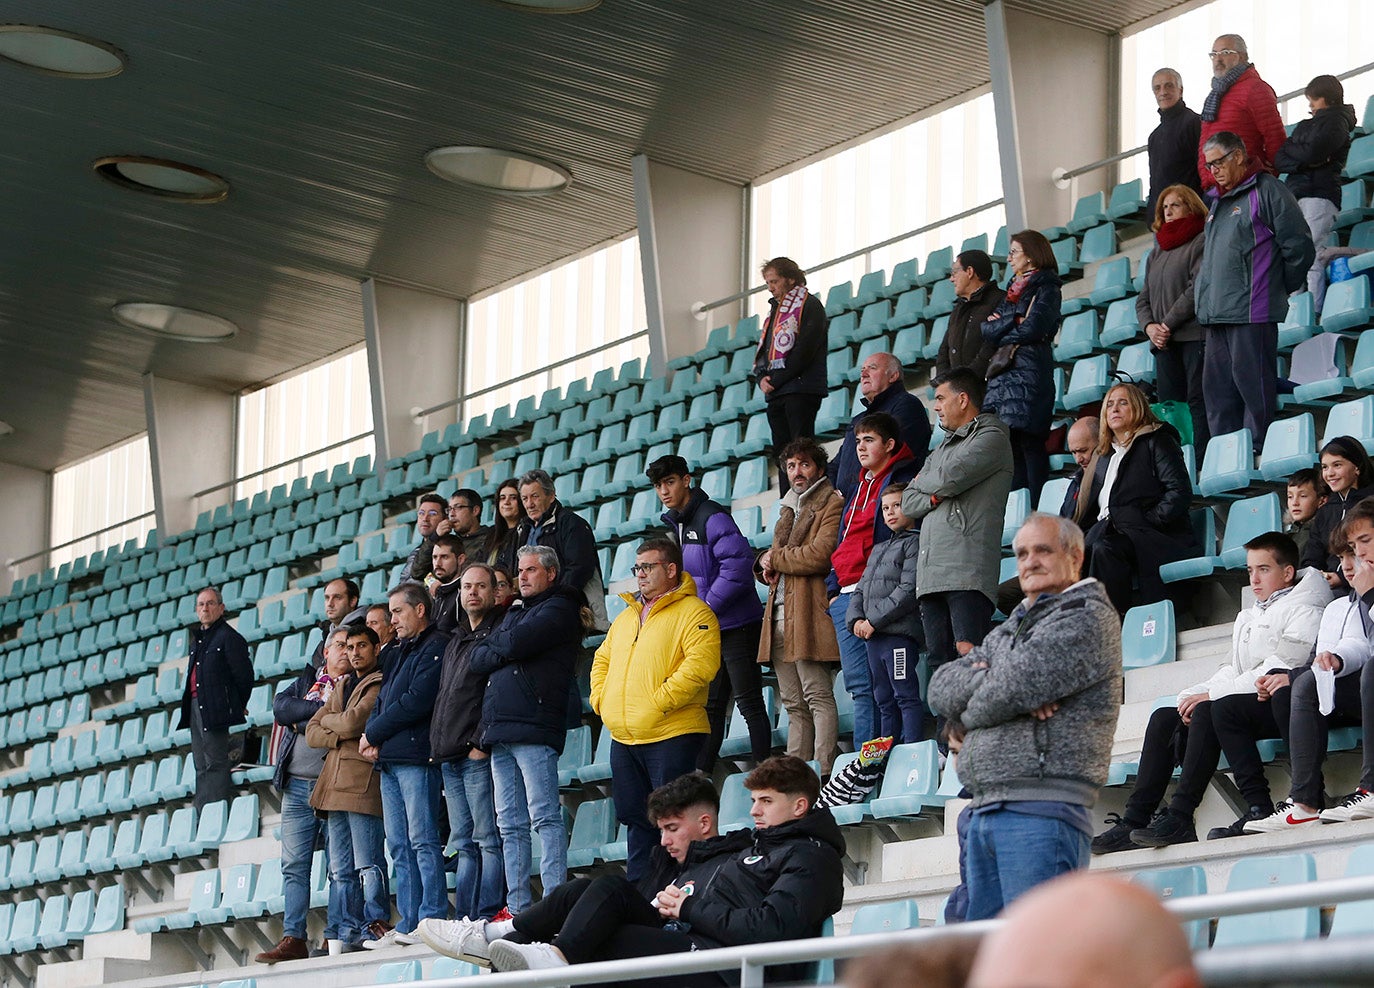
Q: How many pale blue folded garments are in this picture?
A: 1